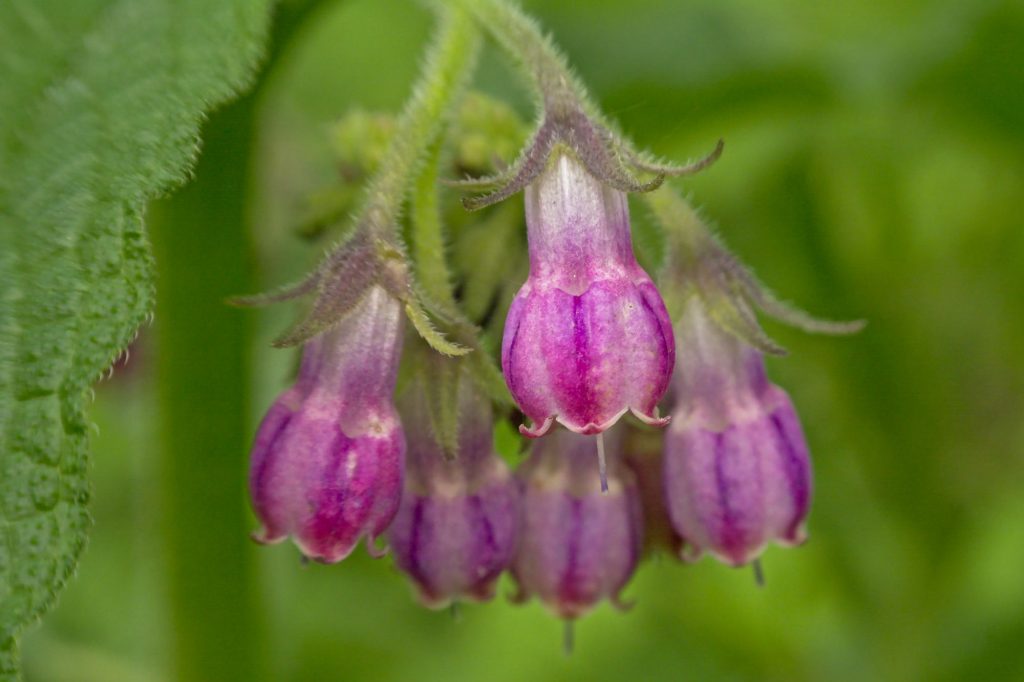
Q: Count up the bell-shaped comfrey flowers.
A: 5